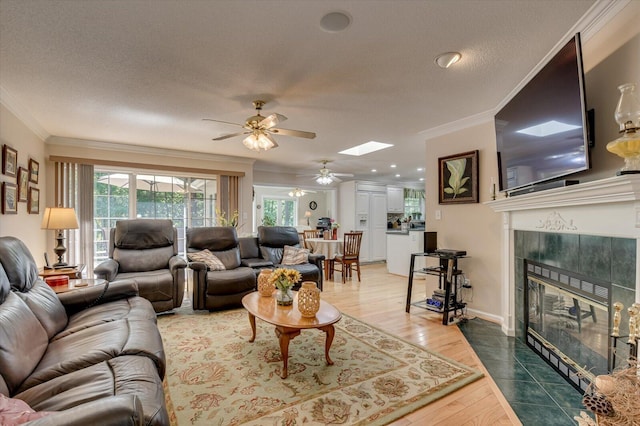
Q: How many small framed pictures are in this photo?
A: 5